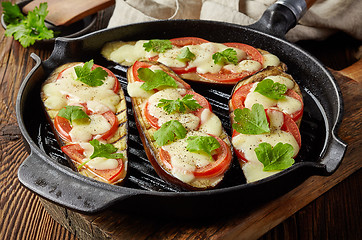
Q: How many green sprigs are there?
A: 14